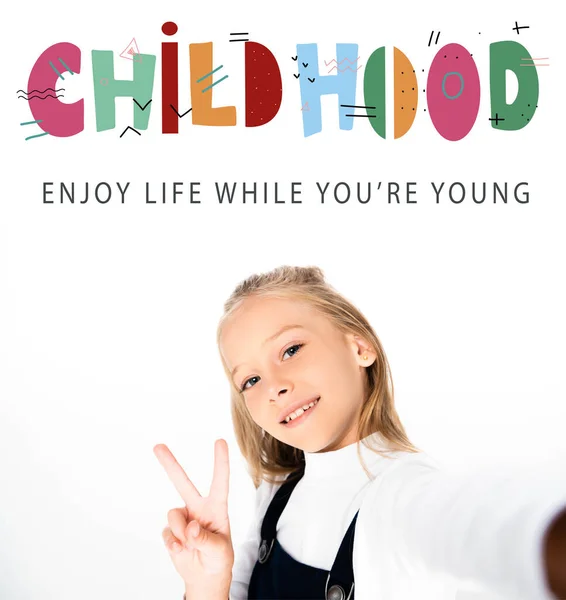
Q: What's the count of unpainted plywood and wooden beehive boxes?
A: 0